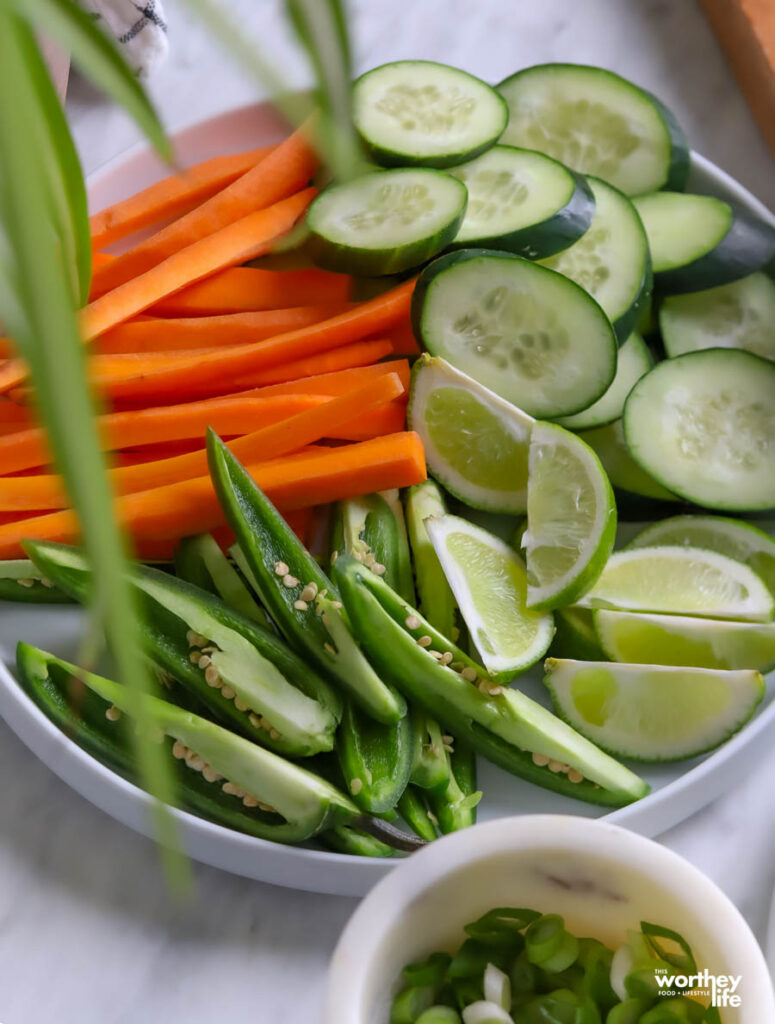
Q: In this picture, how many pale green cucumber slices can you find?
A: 11